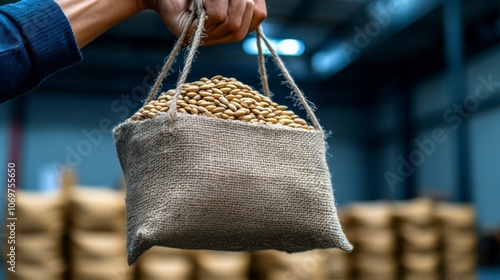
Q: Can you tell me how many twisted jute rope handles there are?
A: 2